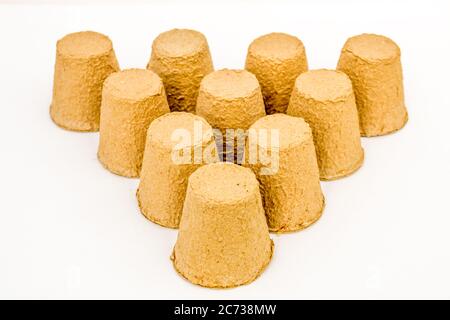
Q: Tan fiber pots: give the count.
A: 10